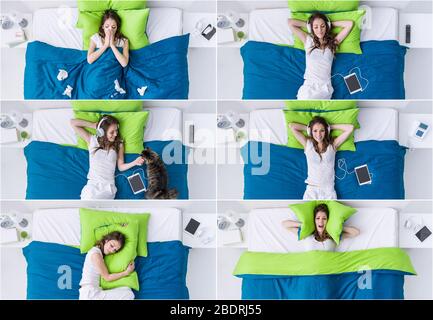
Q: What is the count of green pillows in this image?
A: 11